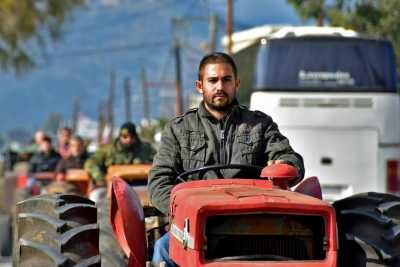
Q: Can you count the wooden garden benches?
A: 0